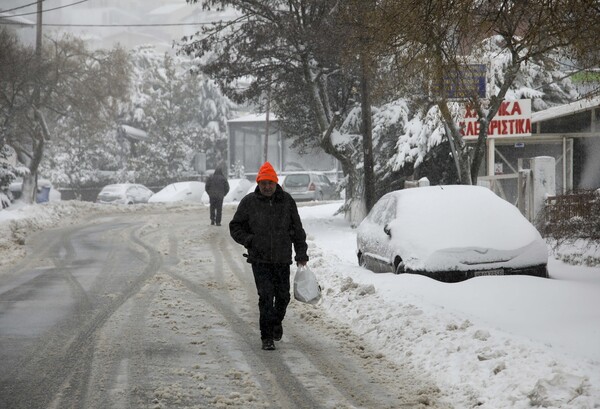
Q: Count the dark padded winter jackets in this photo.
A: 2